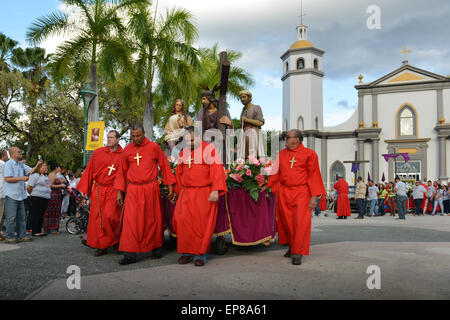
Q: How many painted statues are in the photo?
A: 3